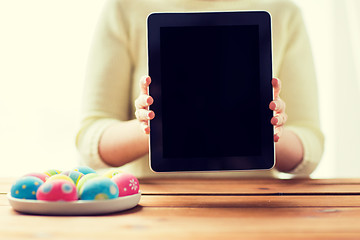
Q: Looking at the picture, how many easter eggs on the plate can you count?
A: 11